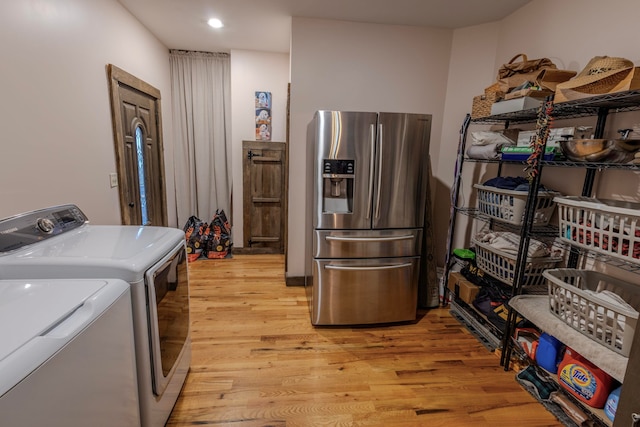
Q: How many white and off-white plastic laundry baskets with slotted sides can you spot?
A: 4